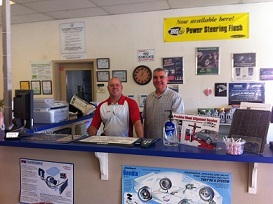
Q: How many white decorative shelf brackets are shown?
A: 2